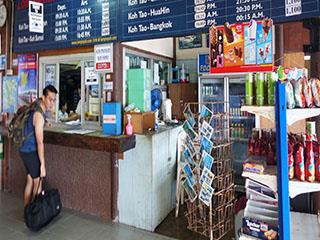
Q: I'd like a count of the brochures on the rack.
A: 12